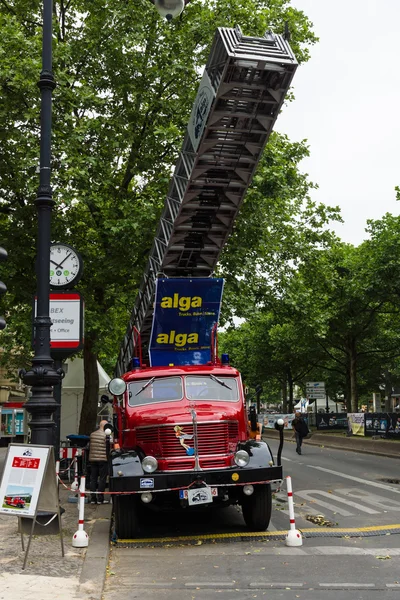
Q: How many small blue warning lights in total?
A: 2